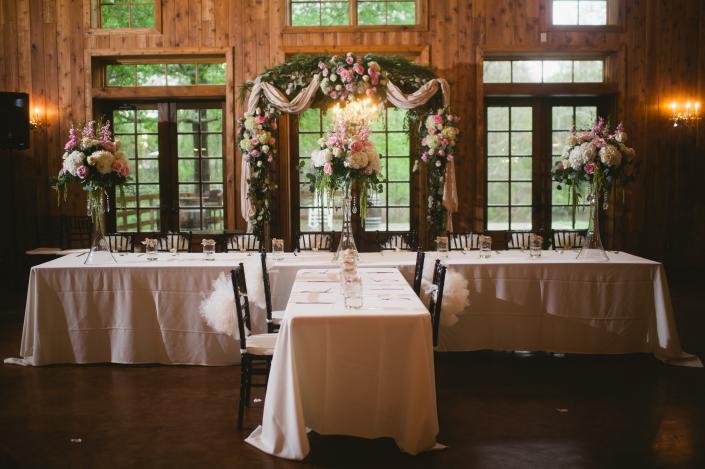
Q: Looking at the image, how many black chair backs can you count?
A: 12